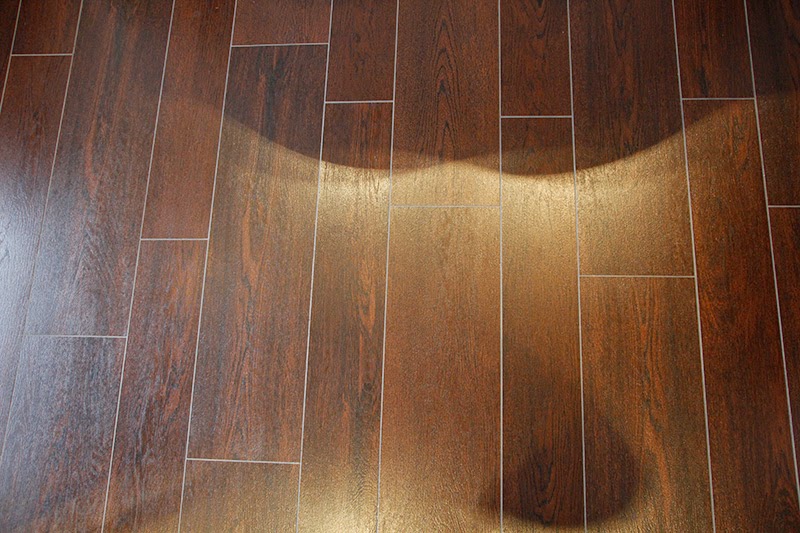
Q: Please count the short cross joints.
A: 11